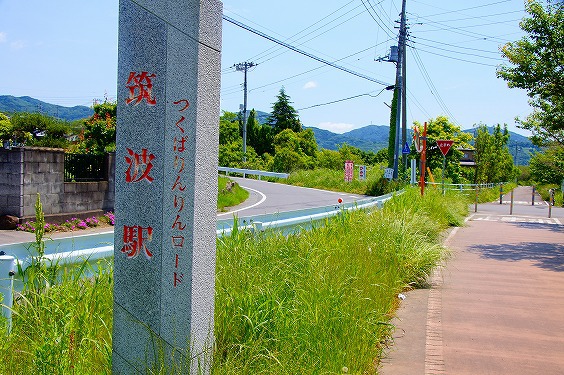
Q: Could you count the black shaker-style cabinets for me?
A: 0